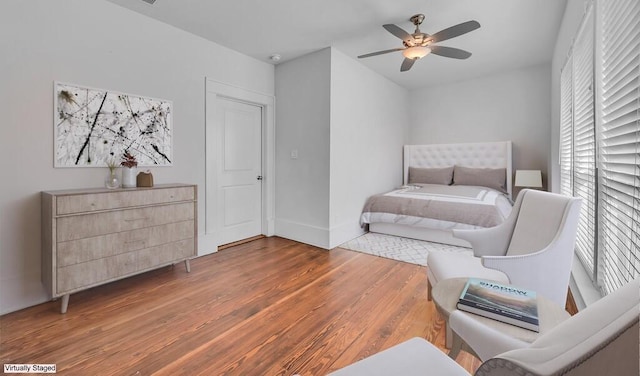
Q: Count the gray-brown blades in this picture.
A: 5